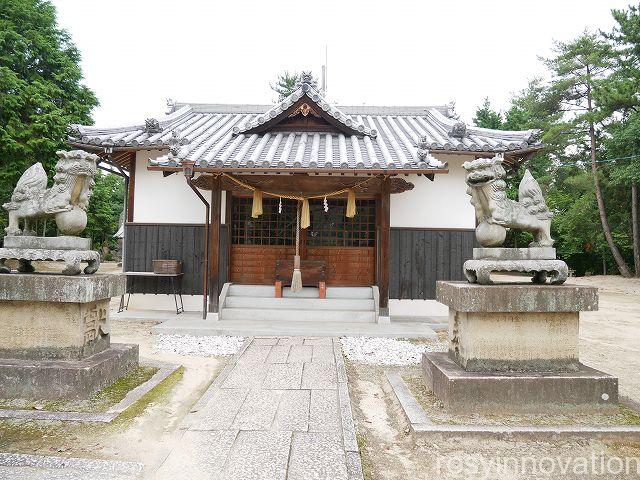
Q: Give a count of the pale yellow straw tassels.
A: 3